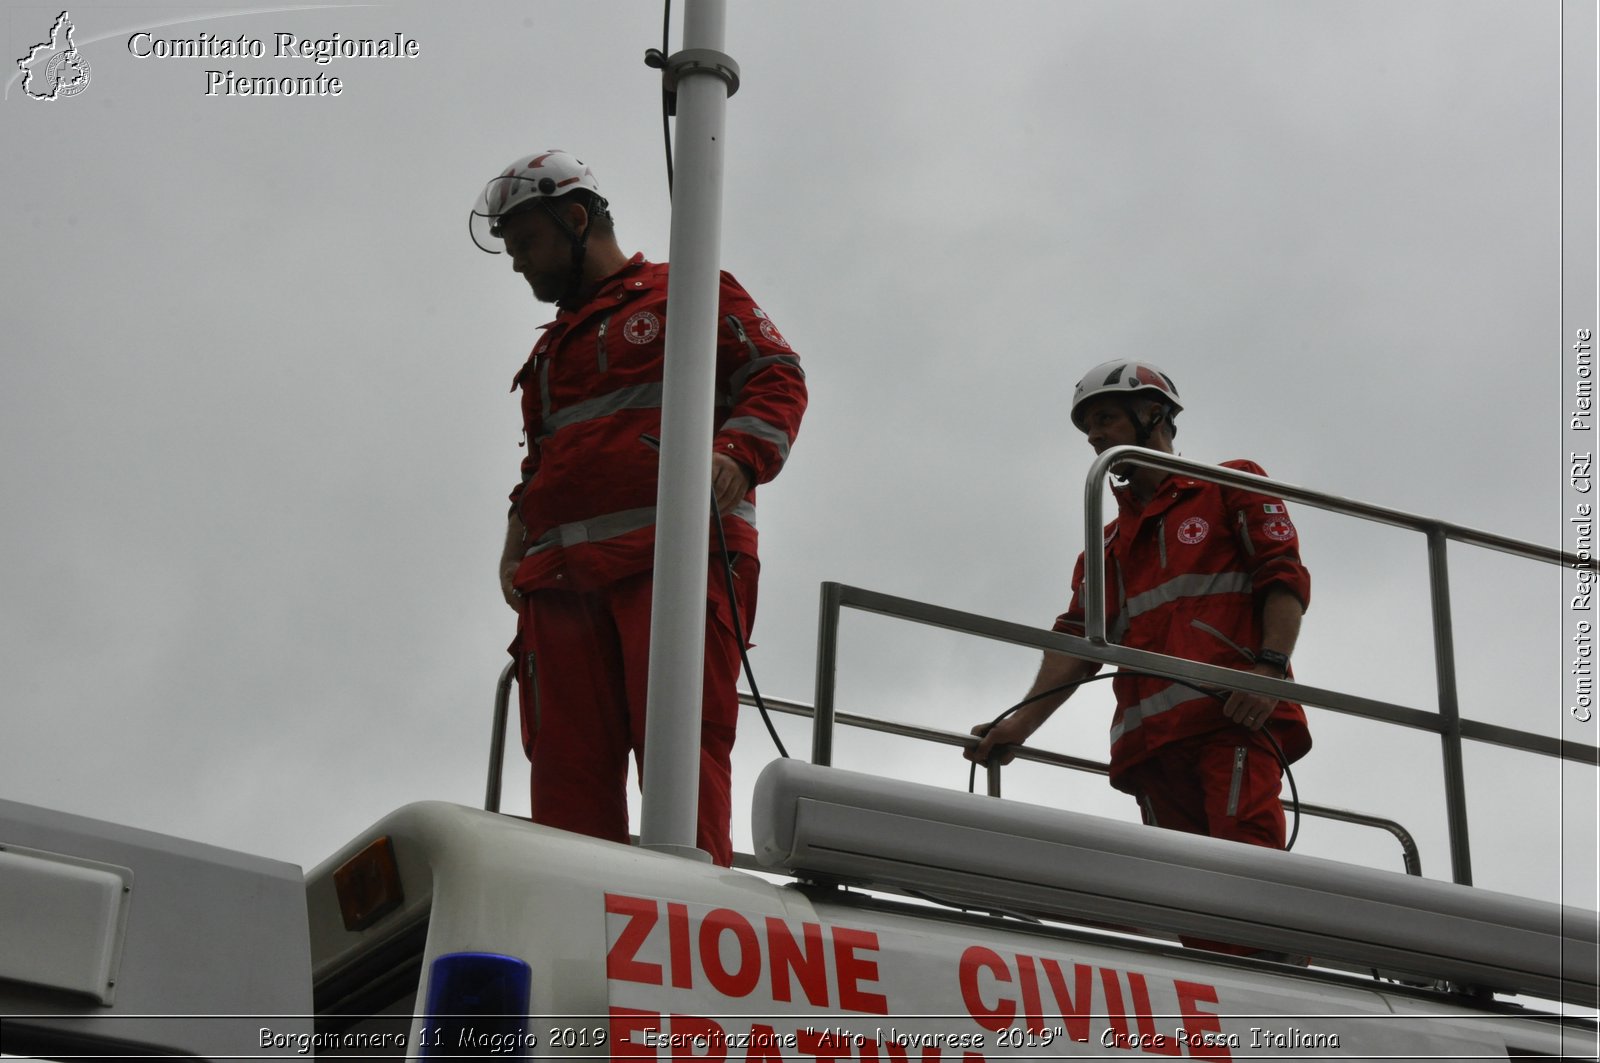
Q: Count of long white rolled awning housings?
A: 1